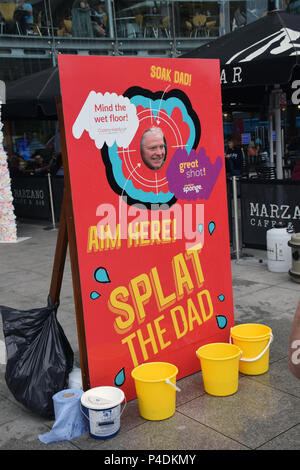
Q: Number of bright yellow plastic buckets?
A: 3